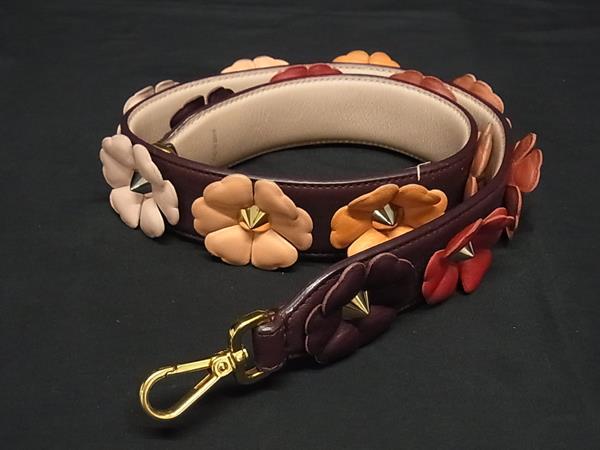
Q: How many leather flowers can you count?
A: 14